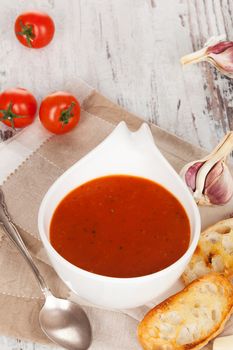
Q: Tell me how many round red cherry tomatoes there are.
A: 3